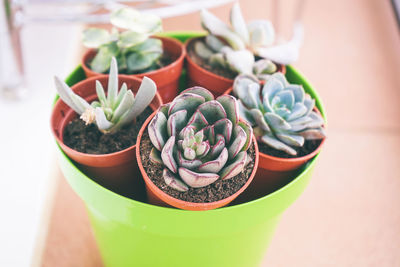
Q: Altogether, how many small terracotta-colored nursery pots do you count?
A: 5